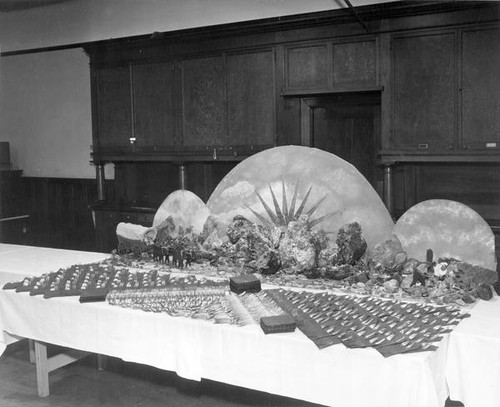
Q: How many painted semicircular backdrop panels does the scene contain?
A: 3